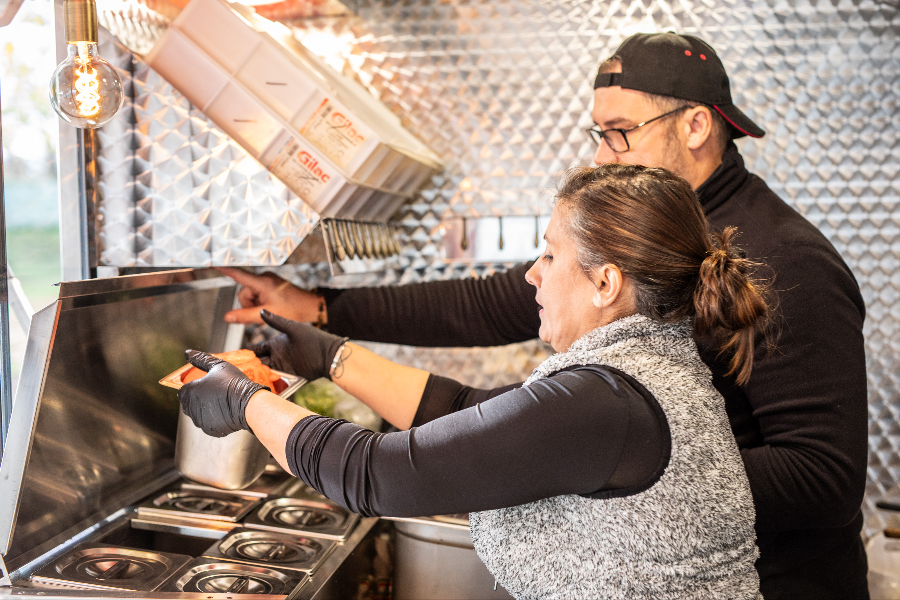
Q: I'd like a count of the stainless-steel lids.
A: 5